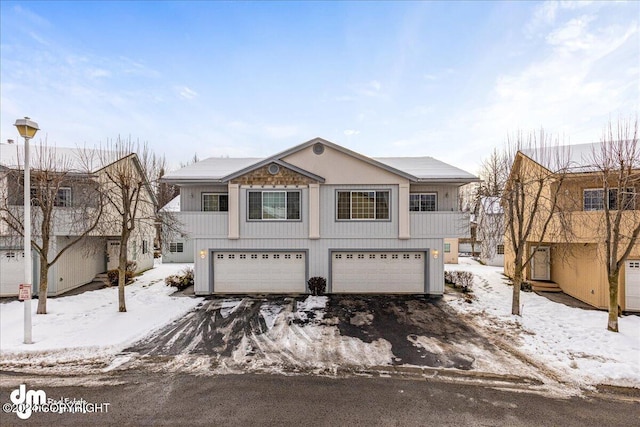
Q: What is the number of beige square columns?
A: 3